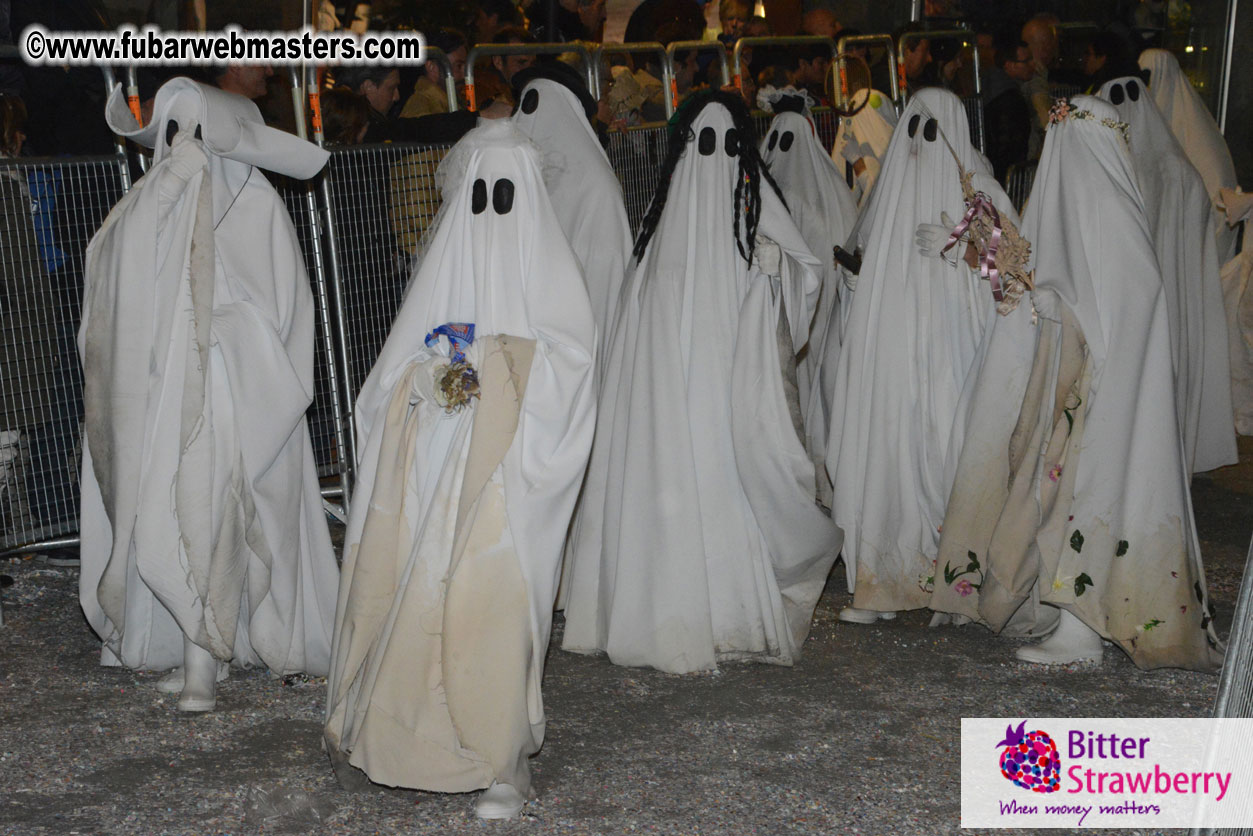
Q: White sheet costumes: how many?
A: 10